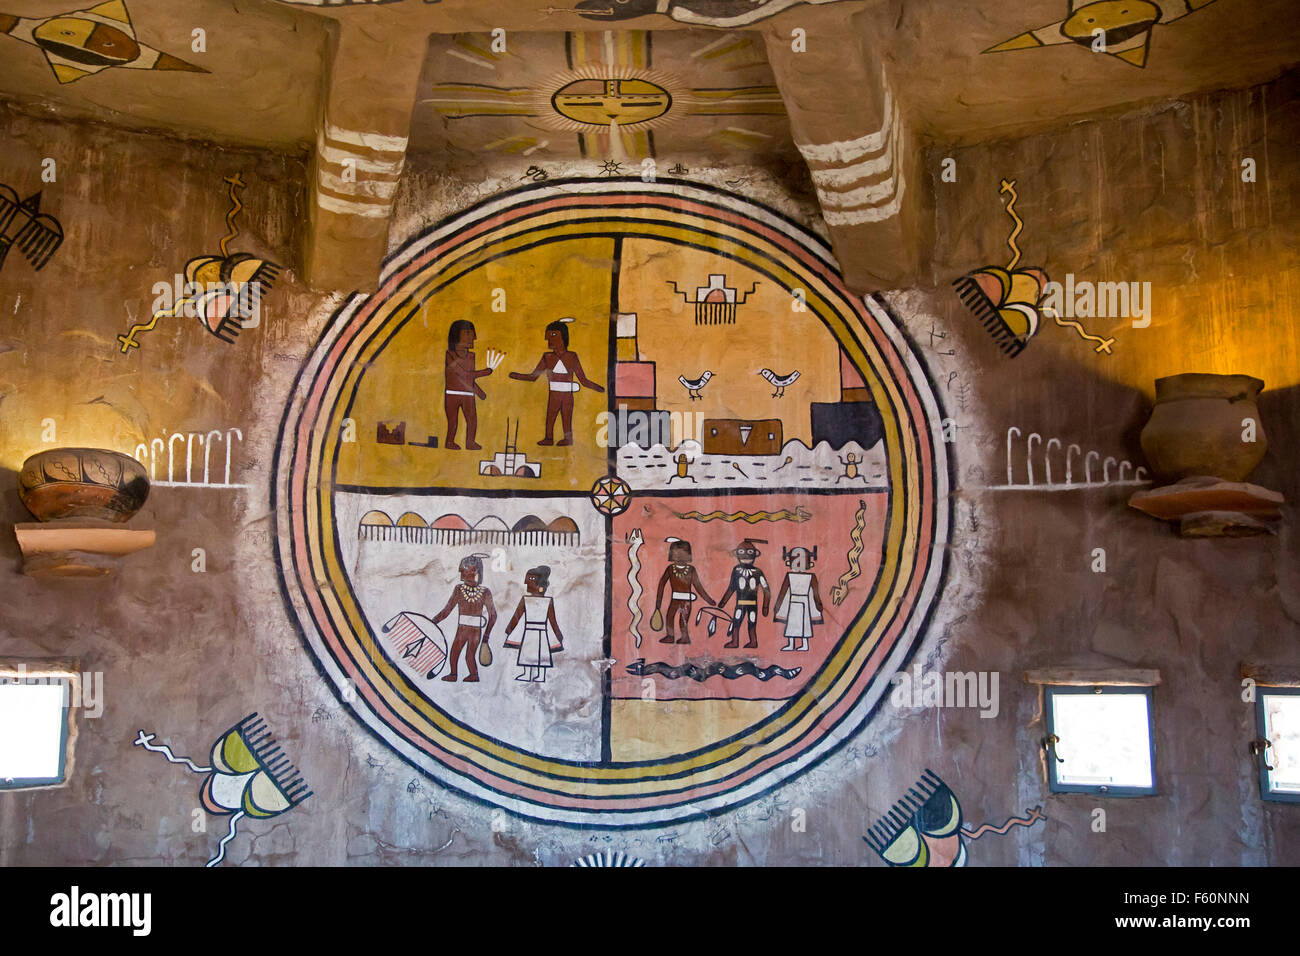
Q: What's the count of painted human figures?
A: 7